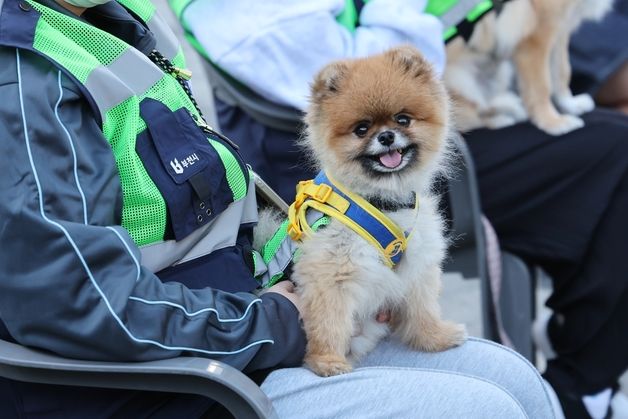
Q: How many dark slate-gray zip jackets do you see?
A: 1